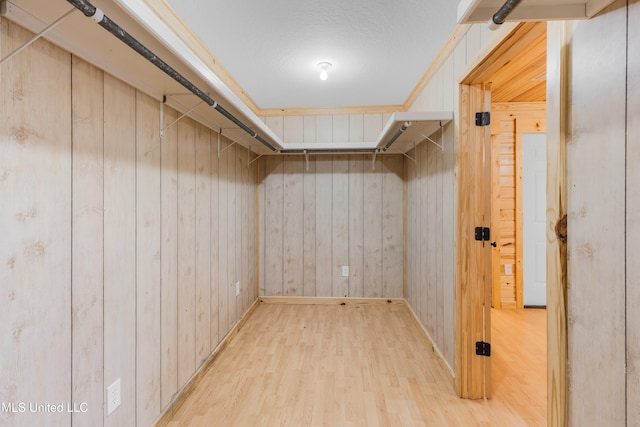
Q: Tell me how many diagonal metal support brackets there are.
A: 8